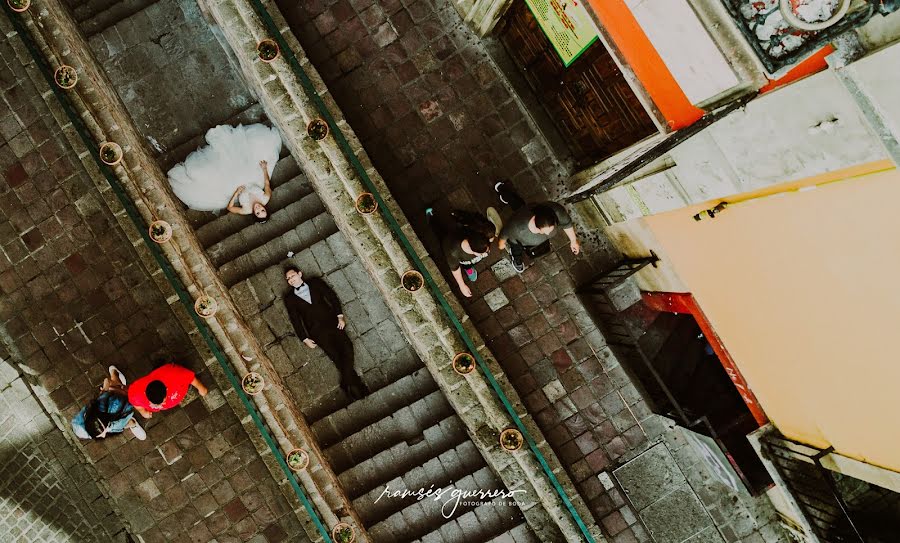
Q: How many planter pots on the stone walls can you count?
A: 14